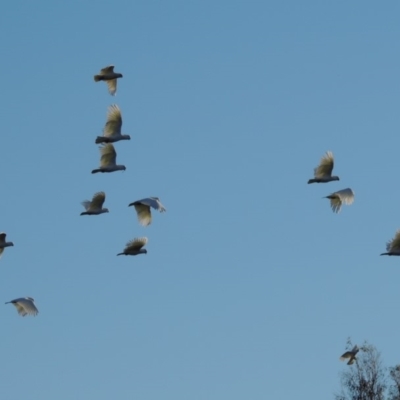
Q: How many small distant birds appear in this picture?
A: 12